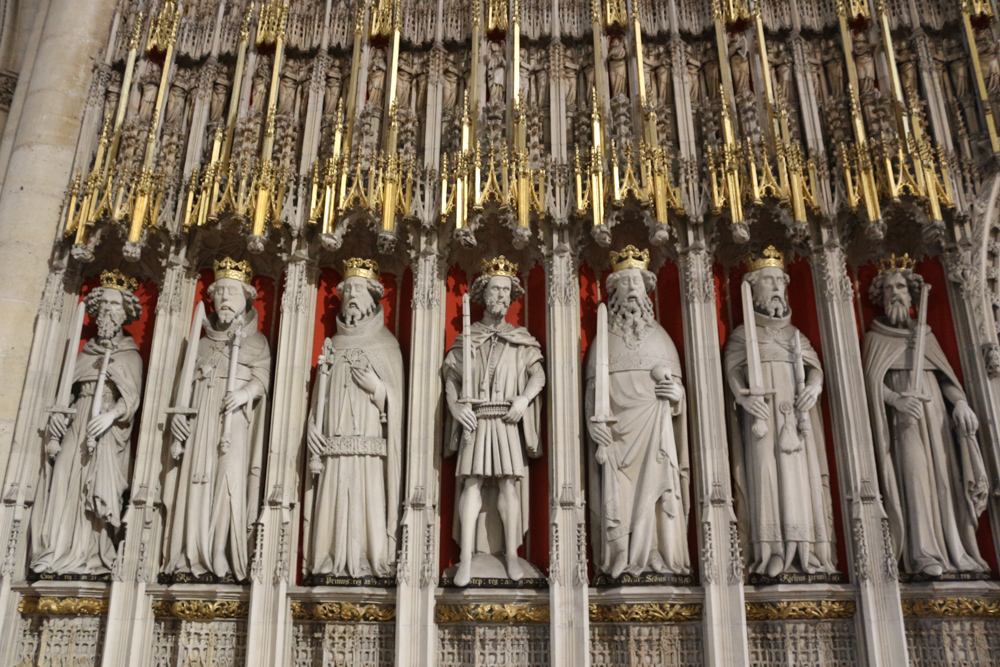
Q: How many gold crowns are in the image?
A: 7